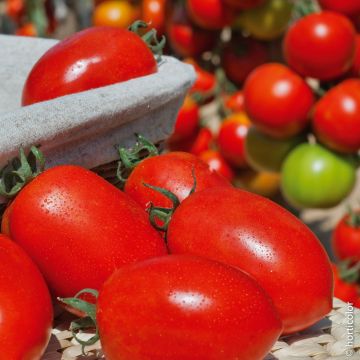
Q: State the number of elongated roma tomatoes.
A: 6